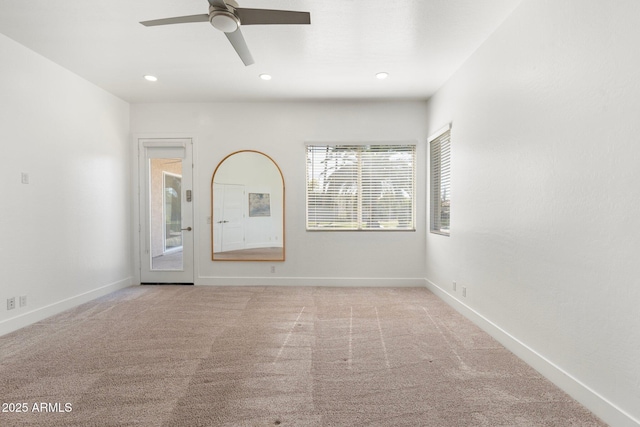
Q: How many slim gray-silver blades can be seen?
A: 4